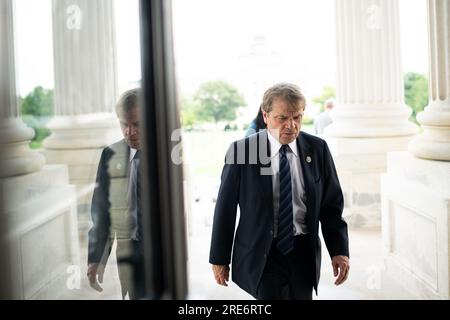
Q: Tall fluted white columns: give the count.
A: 4